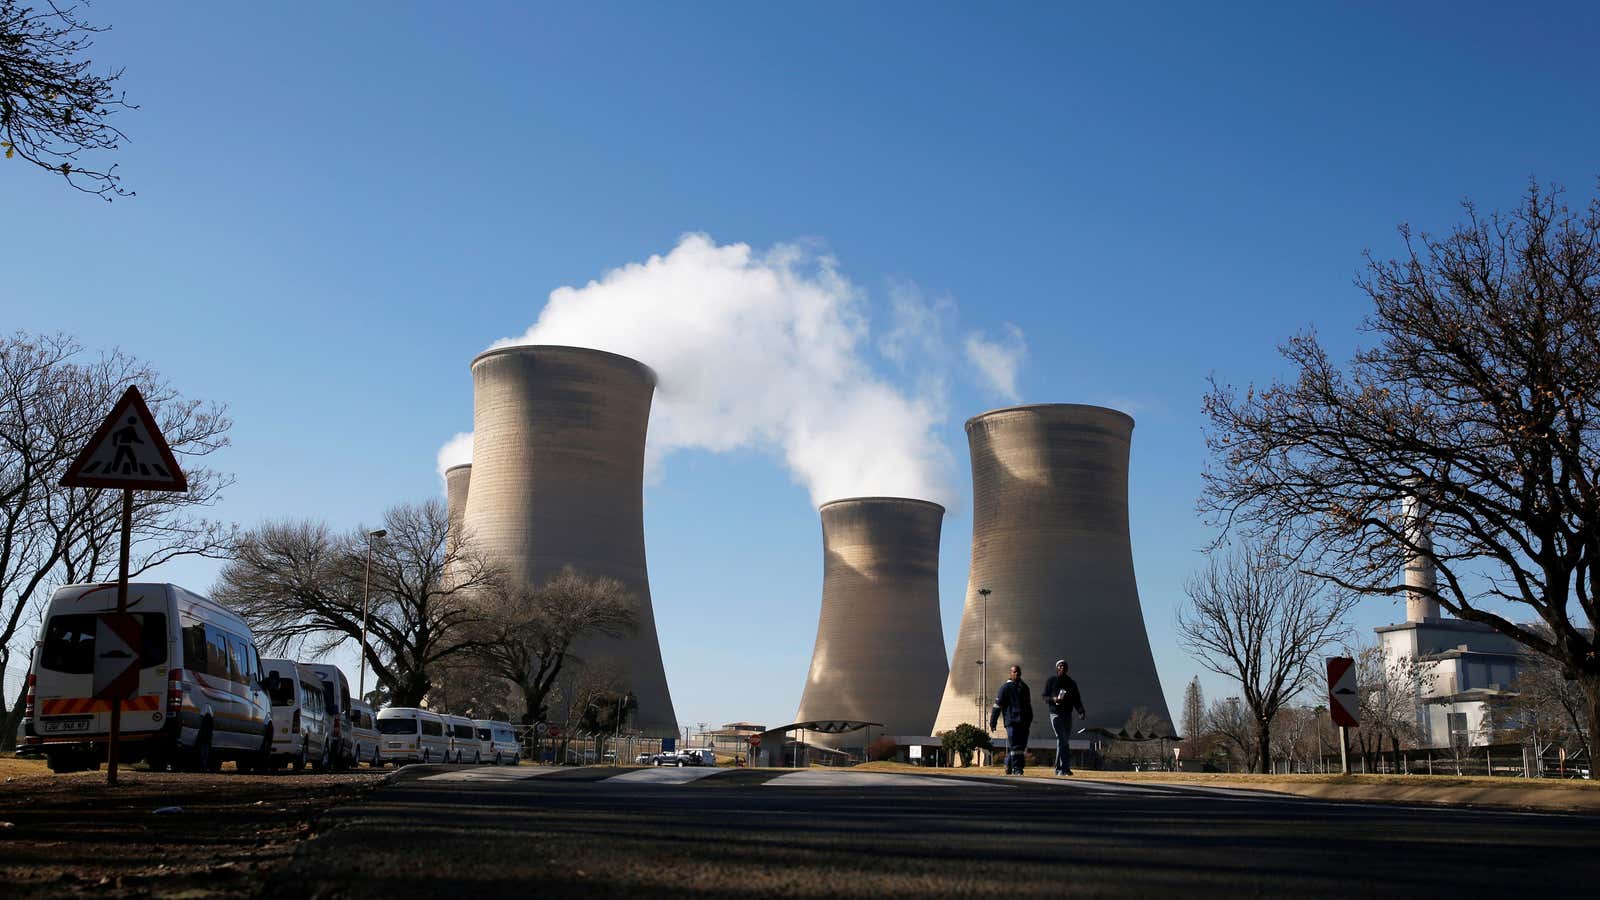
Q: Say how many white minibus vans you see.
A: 7